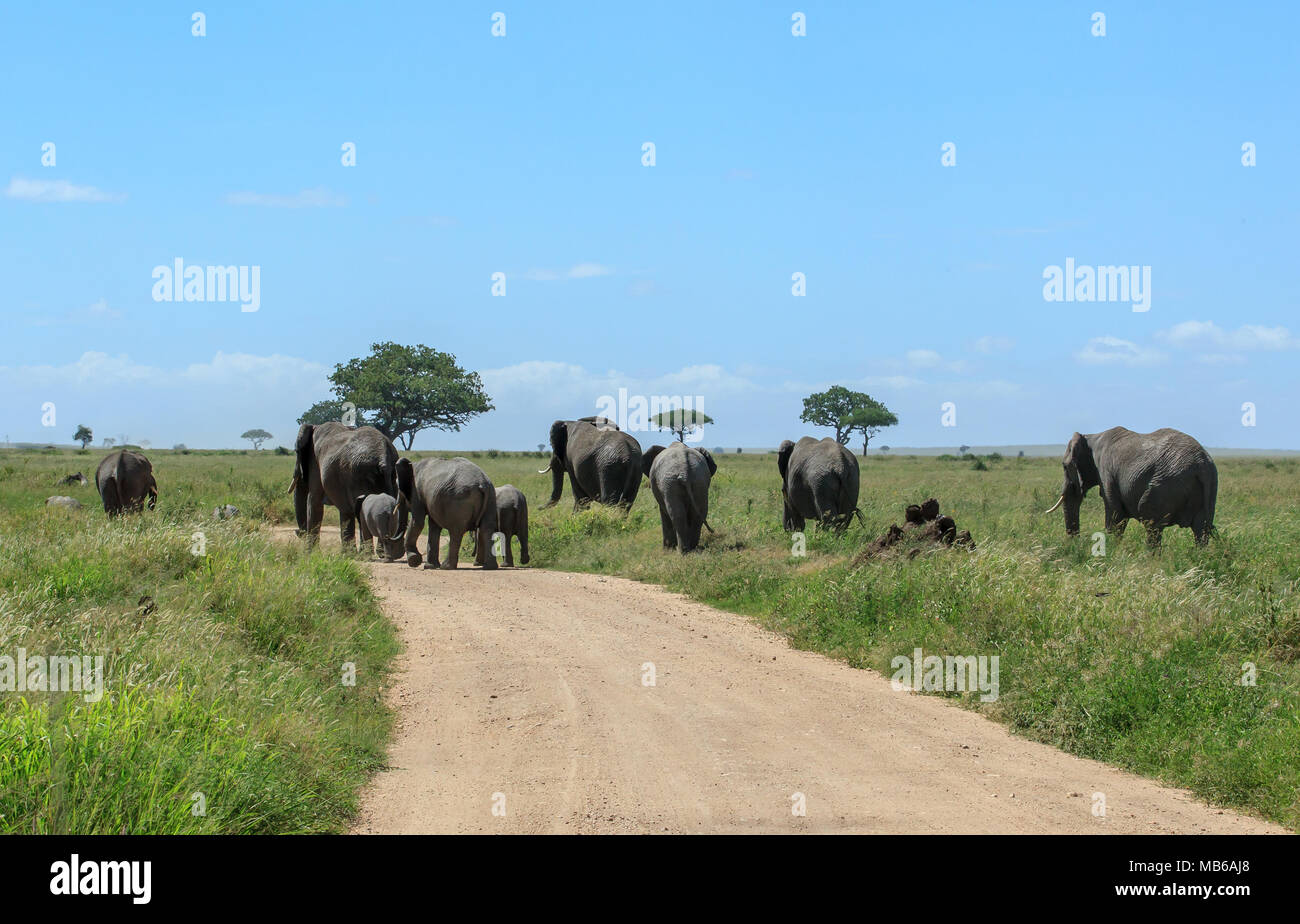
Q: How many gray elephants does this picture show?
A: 9